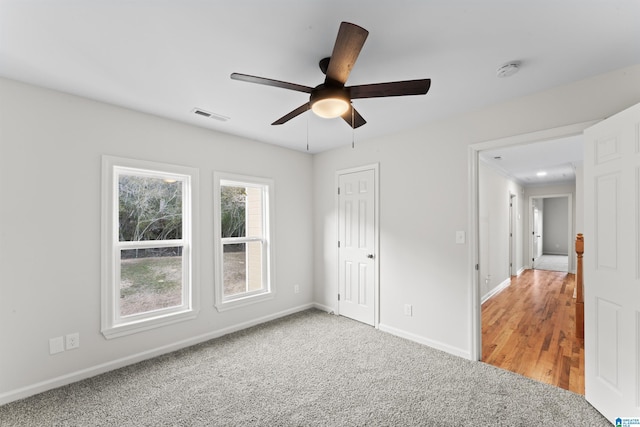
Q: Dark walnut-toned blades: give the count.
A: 5